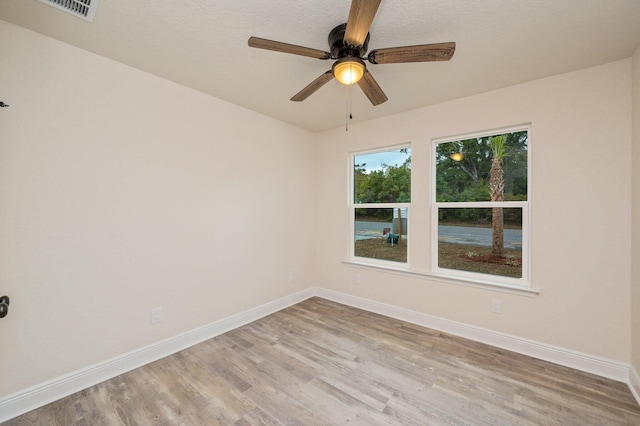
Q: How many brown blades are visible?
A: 5